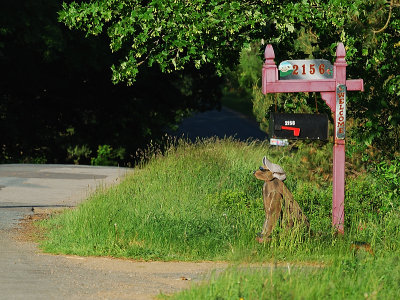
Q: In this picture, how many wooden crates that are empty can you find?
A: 0